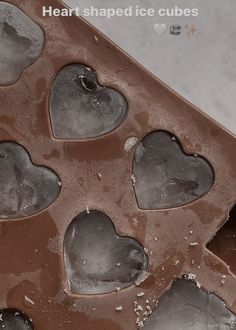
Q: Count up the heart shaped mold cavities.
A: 4